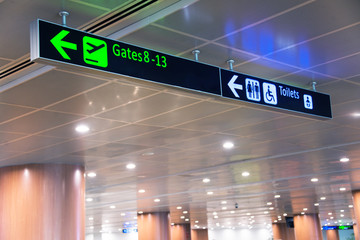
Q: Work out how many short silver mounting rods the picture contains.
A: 4